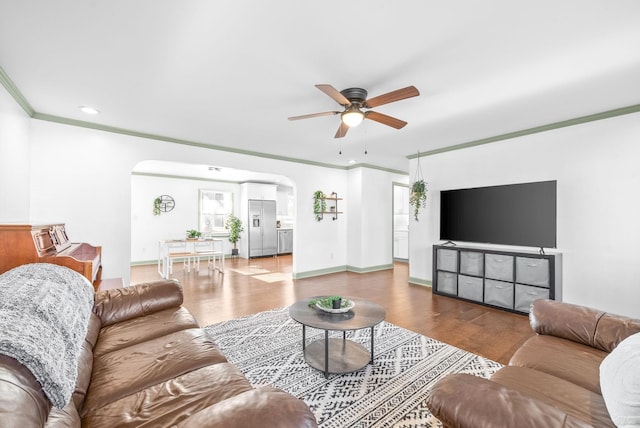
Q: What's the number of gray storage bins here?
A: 8